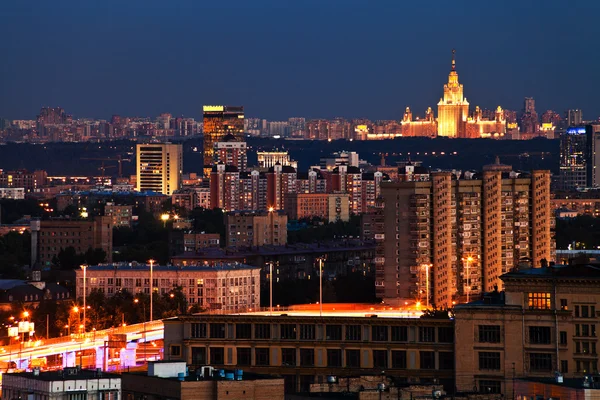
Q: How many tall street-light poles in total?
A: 6